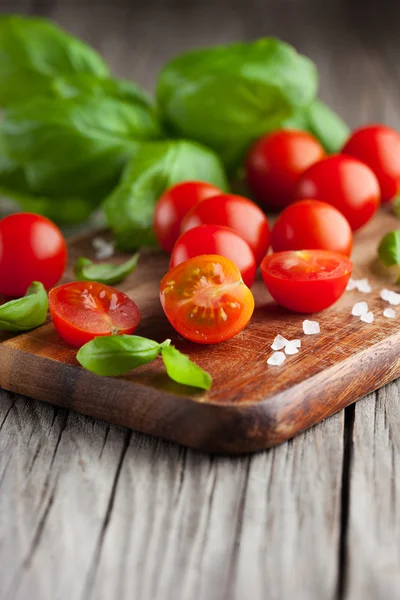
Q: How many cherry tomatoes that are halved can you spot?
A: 3